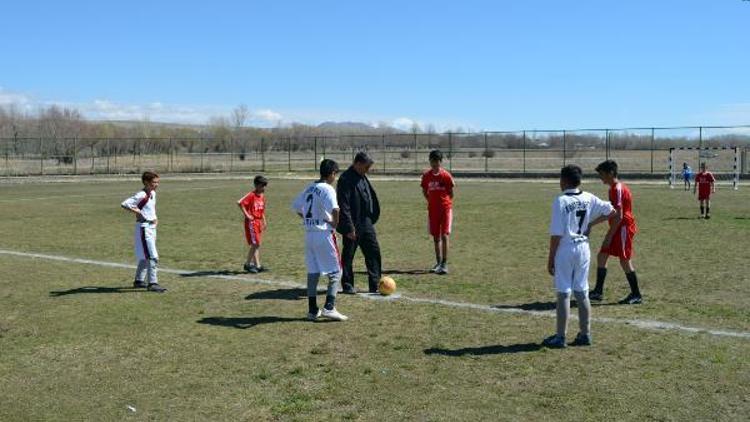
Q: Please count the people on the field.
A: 9